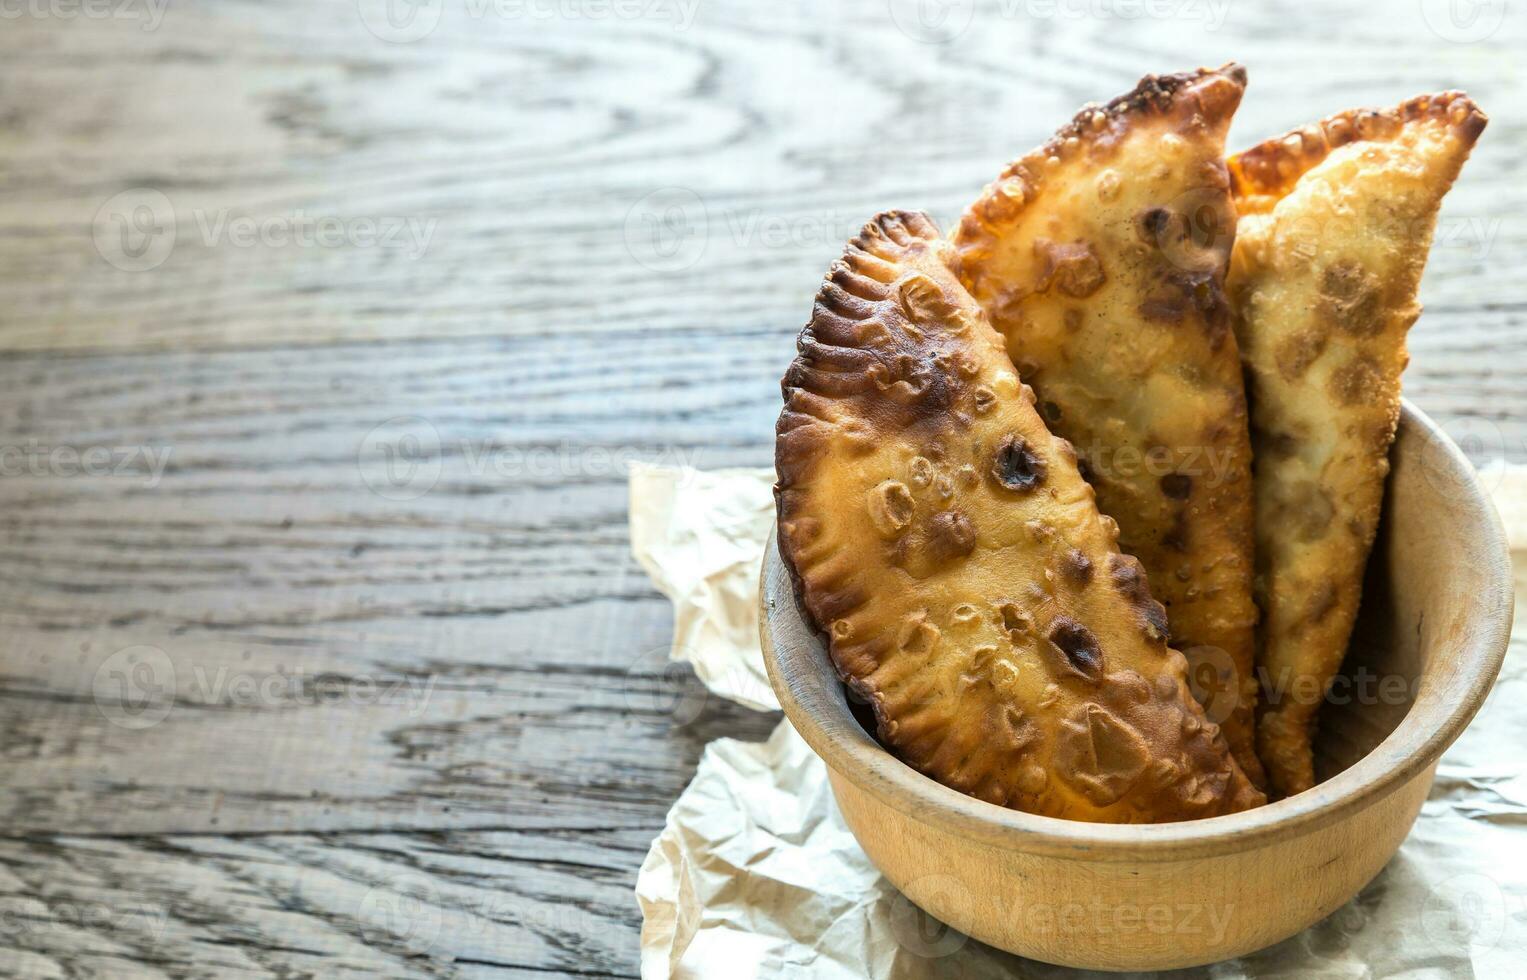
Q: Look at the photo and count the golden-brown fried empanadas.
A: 3